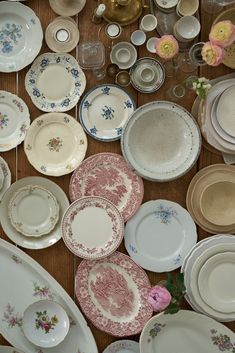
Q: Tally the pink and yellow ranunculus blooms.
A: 3